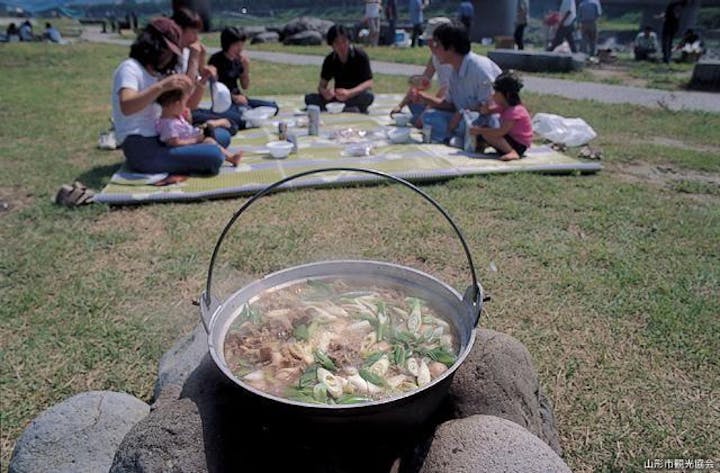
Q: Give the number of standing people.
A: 8